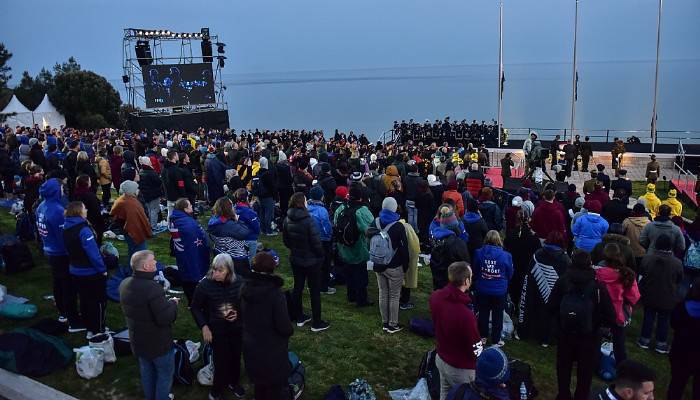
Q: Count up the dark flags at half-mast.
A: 2